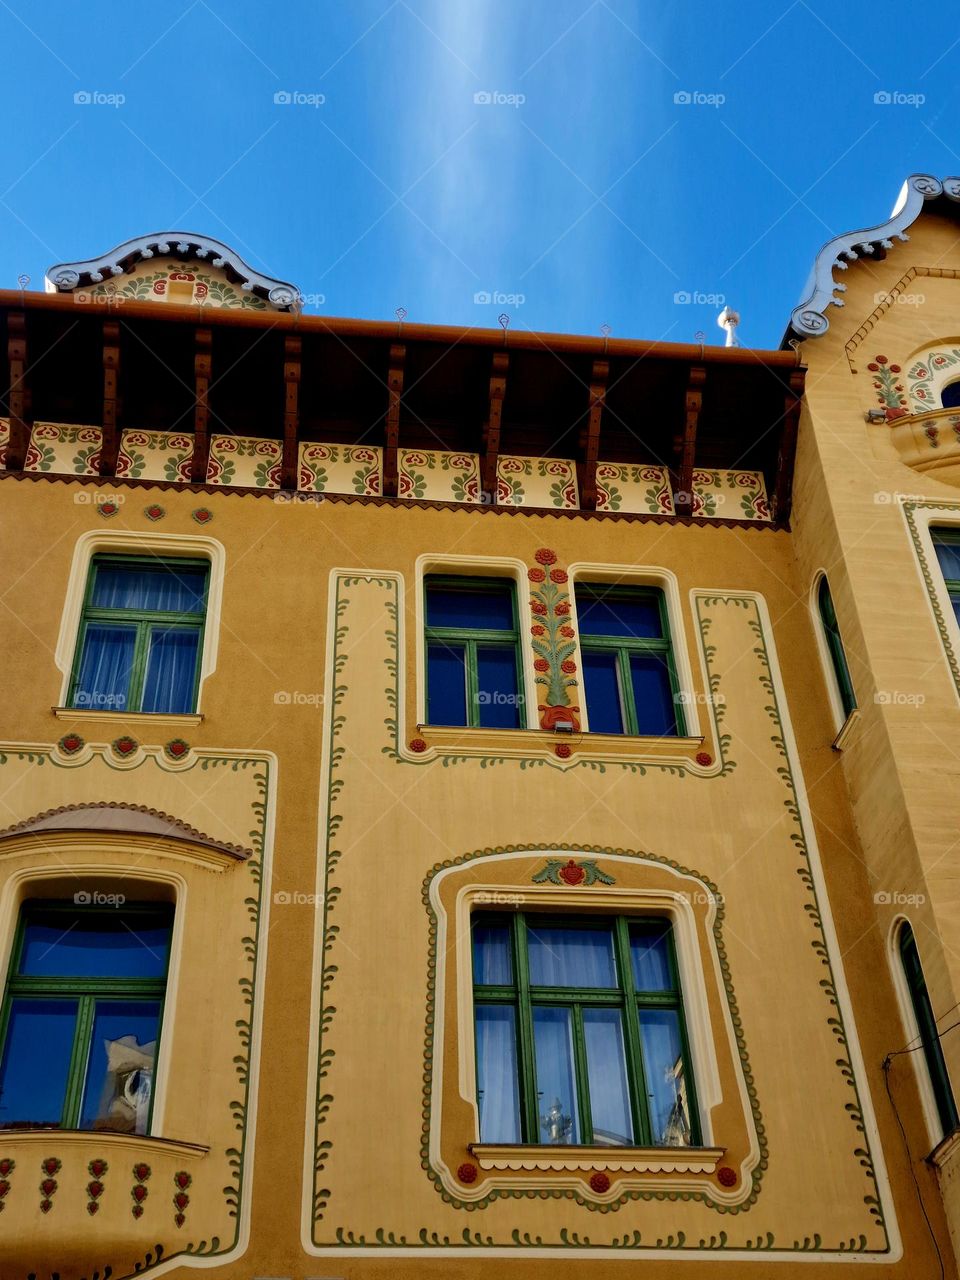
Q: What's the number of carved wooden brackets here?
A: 9